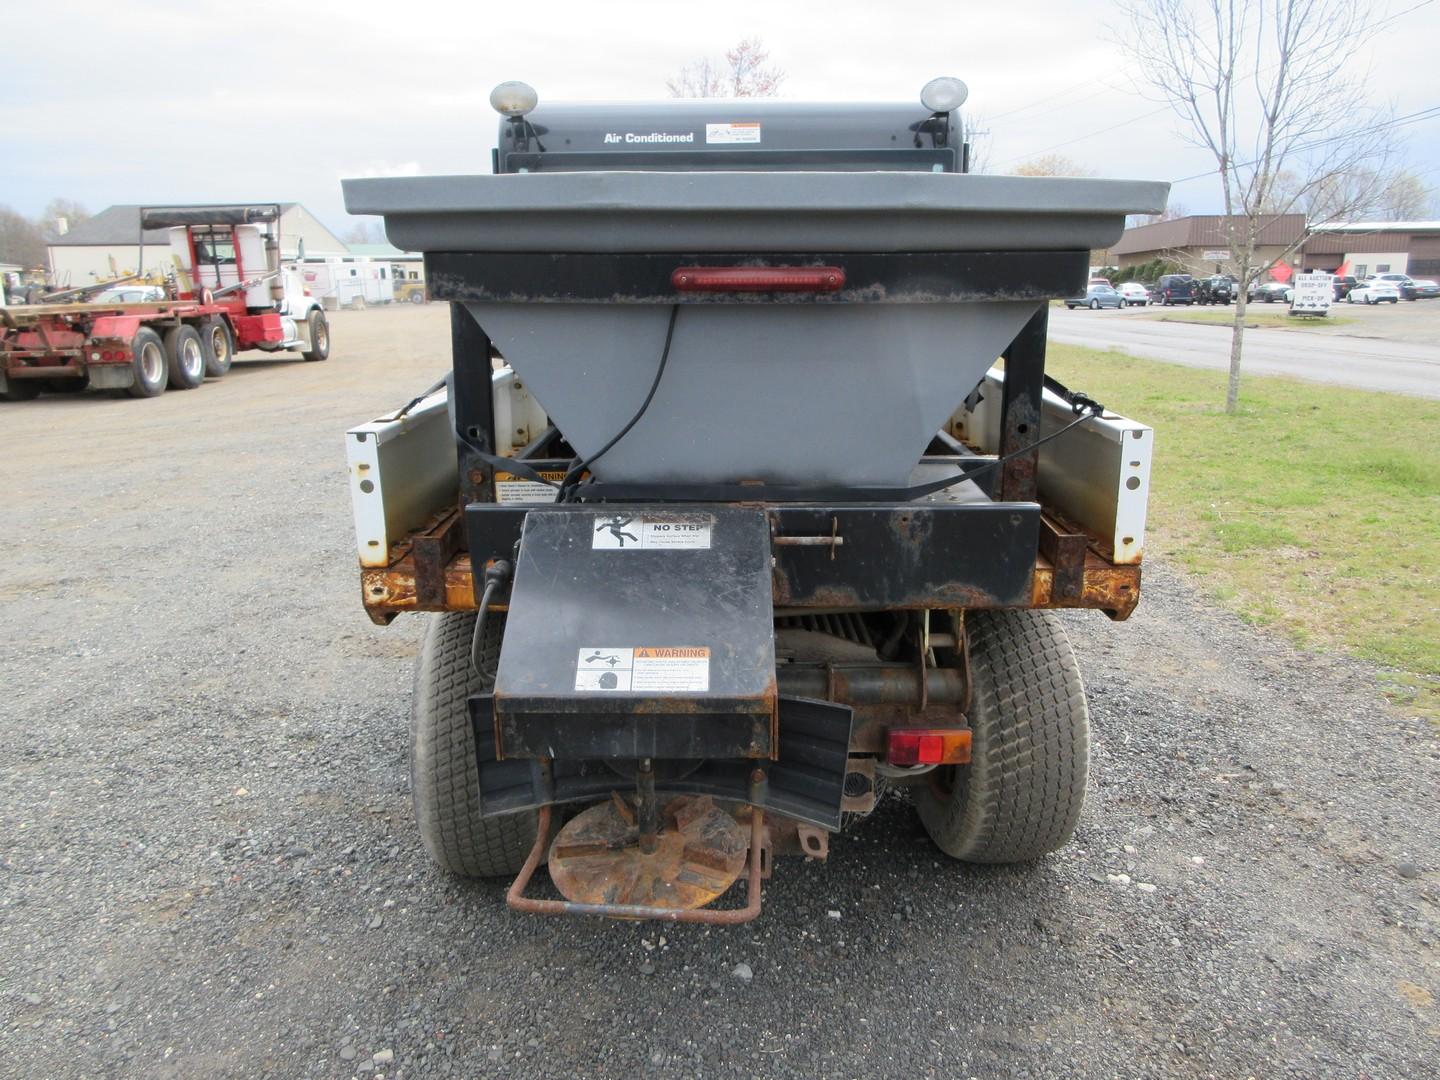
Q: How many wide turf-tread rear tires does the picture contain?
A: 2